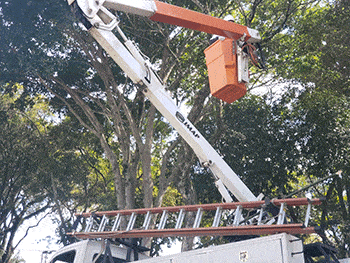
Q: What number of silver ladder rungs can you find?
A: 13